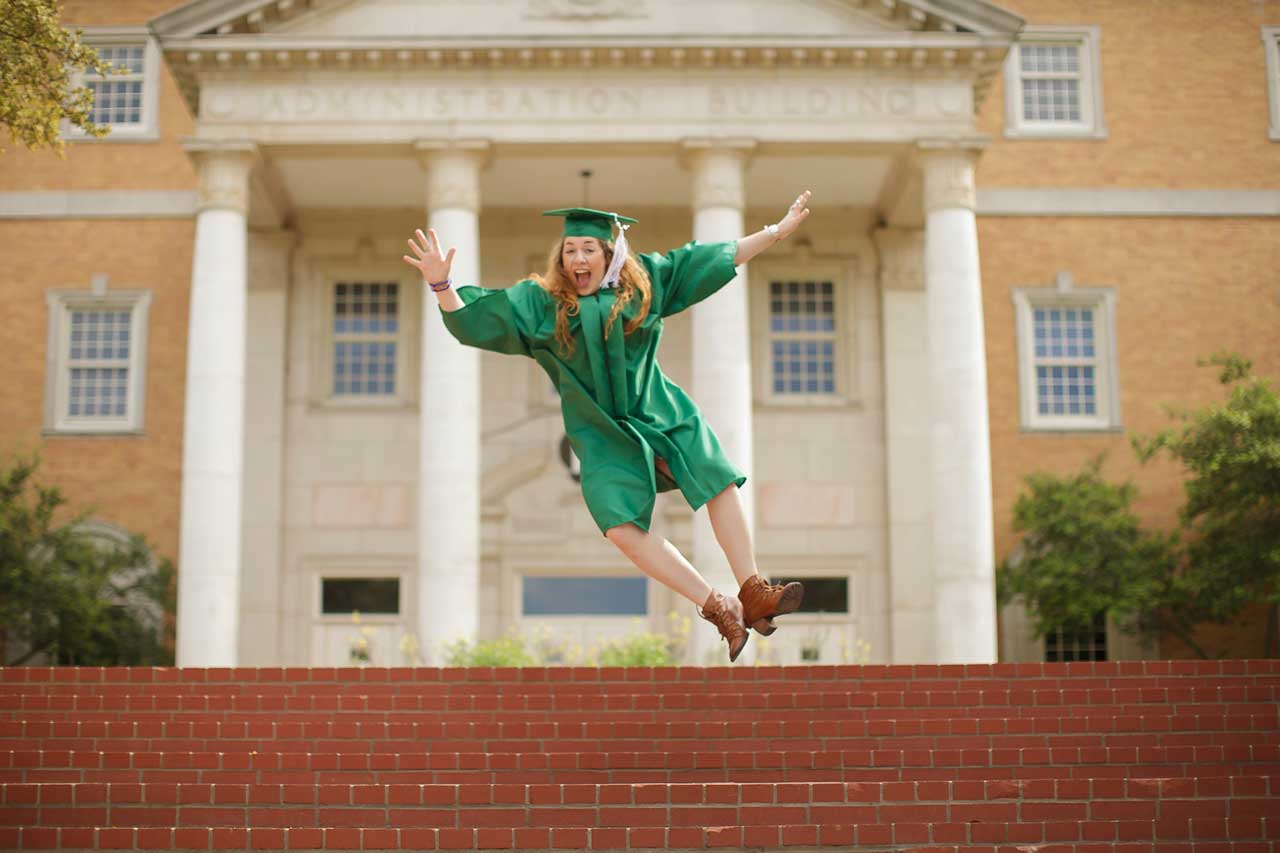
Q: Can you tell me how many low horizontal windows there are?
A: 3